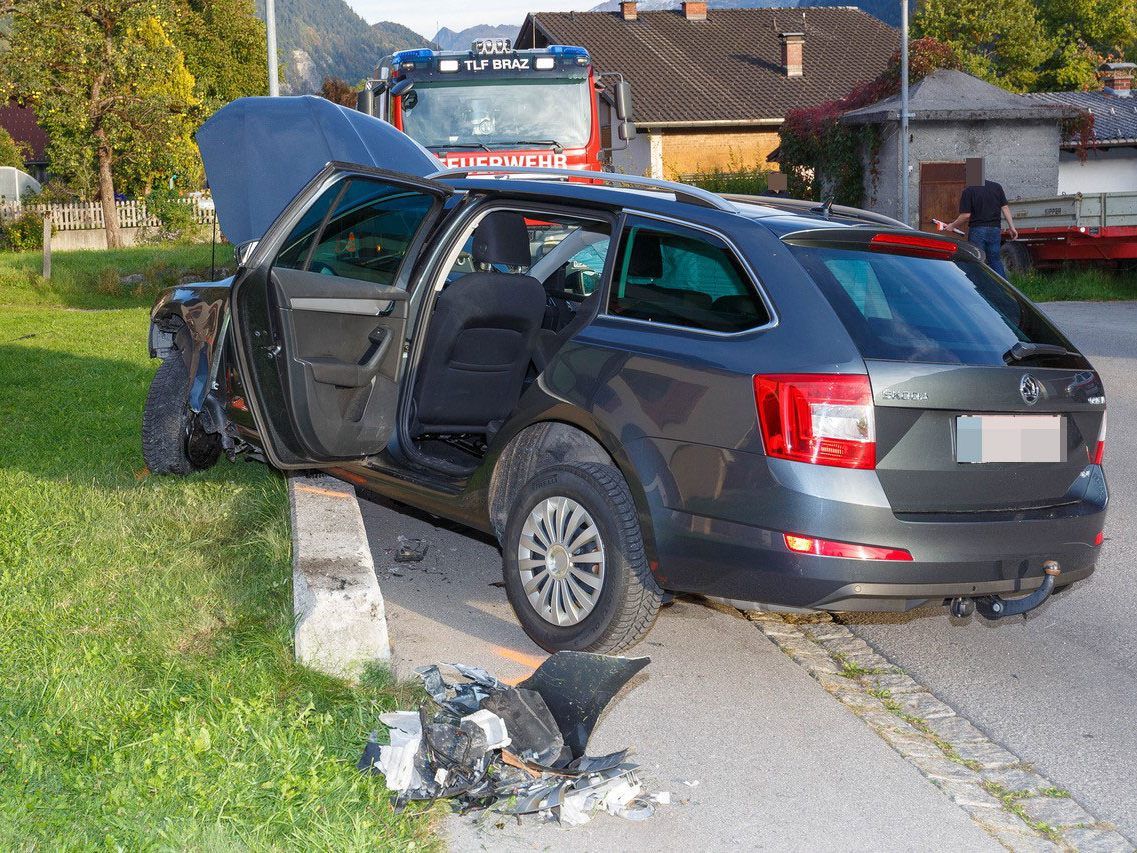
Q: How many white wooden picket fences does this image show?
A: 1